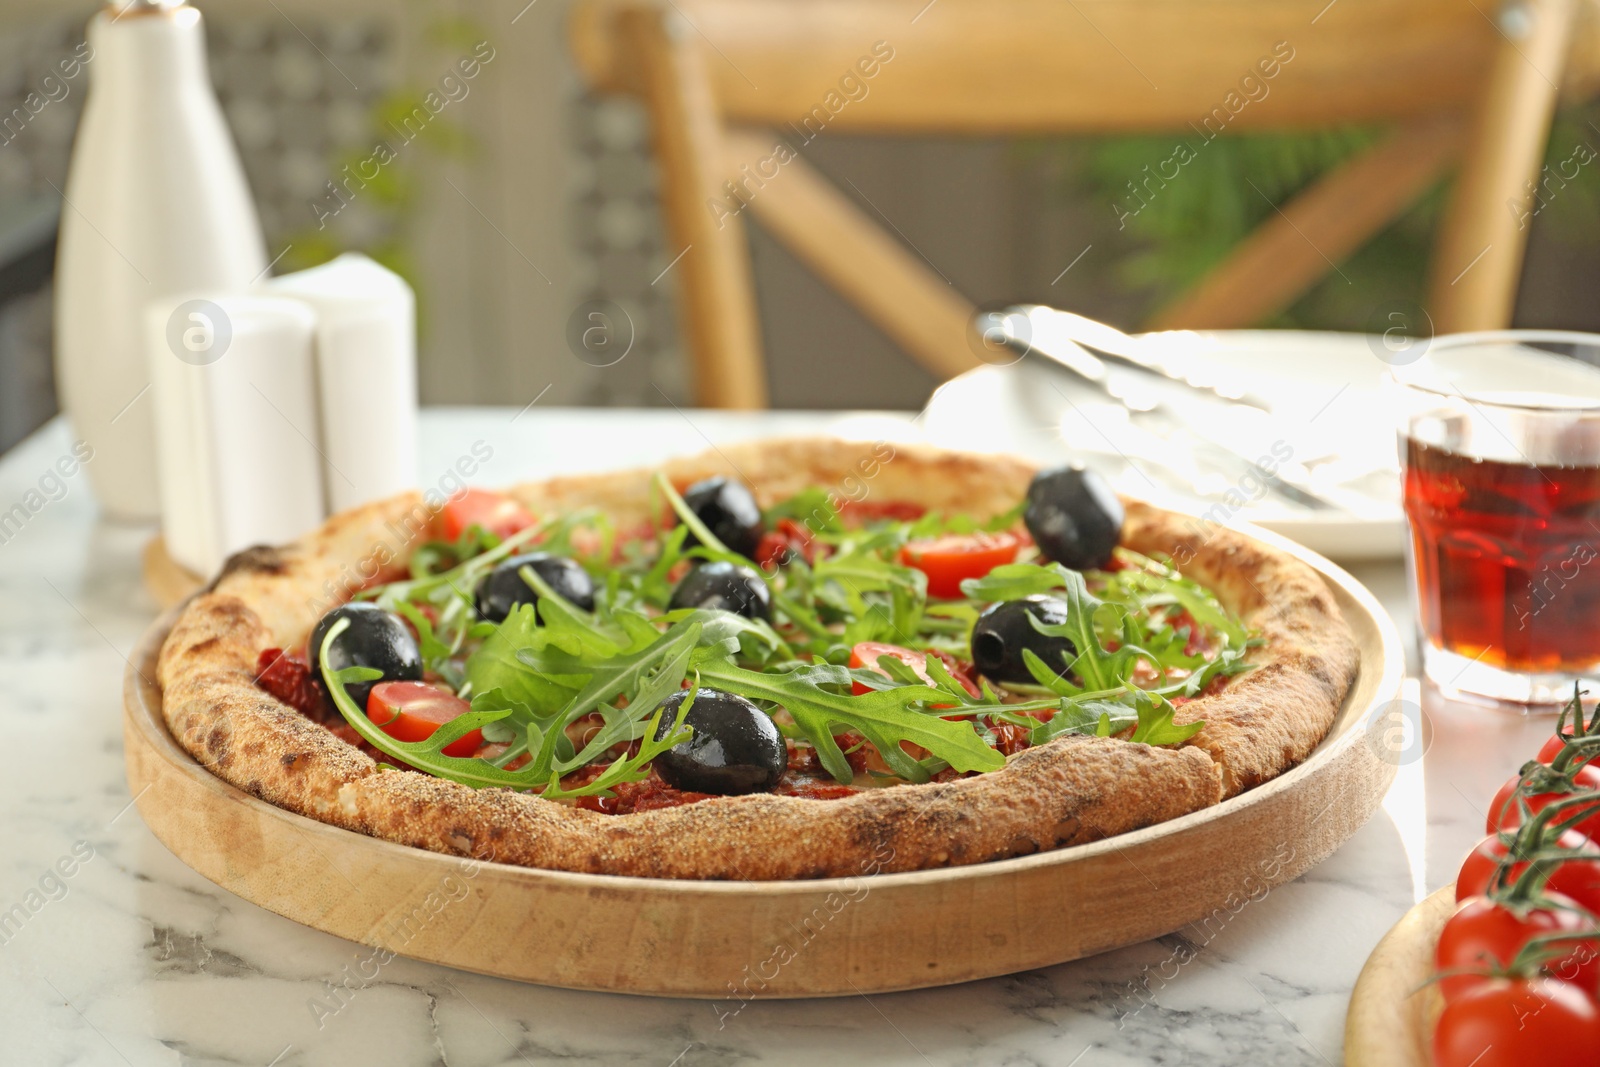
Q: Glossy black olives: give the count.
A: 7